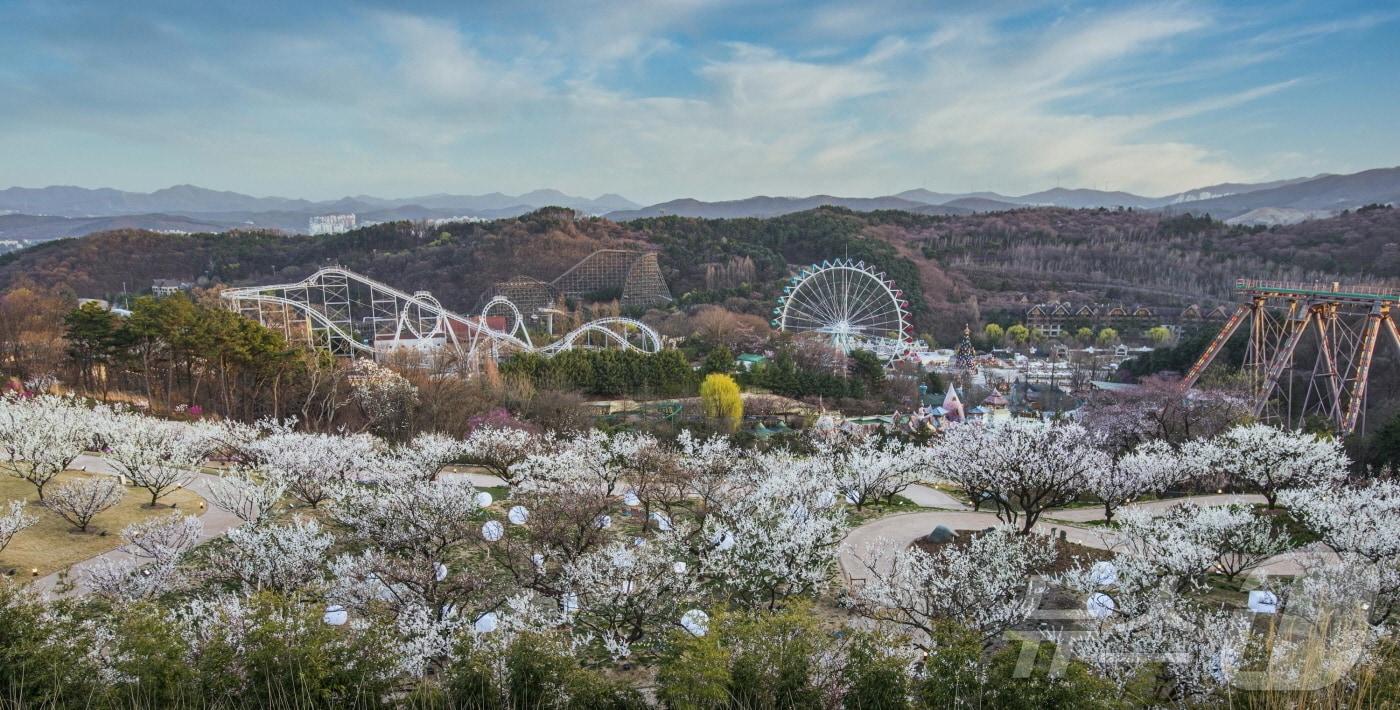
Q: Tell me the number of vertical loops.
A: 2